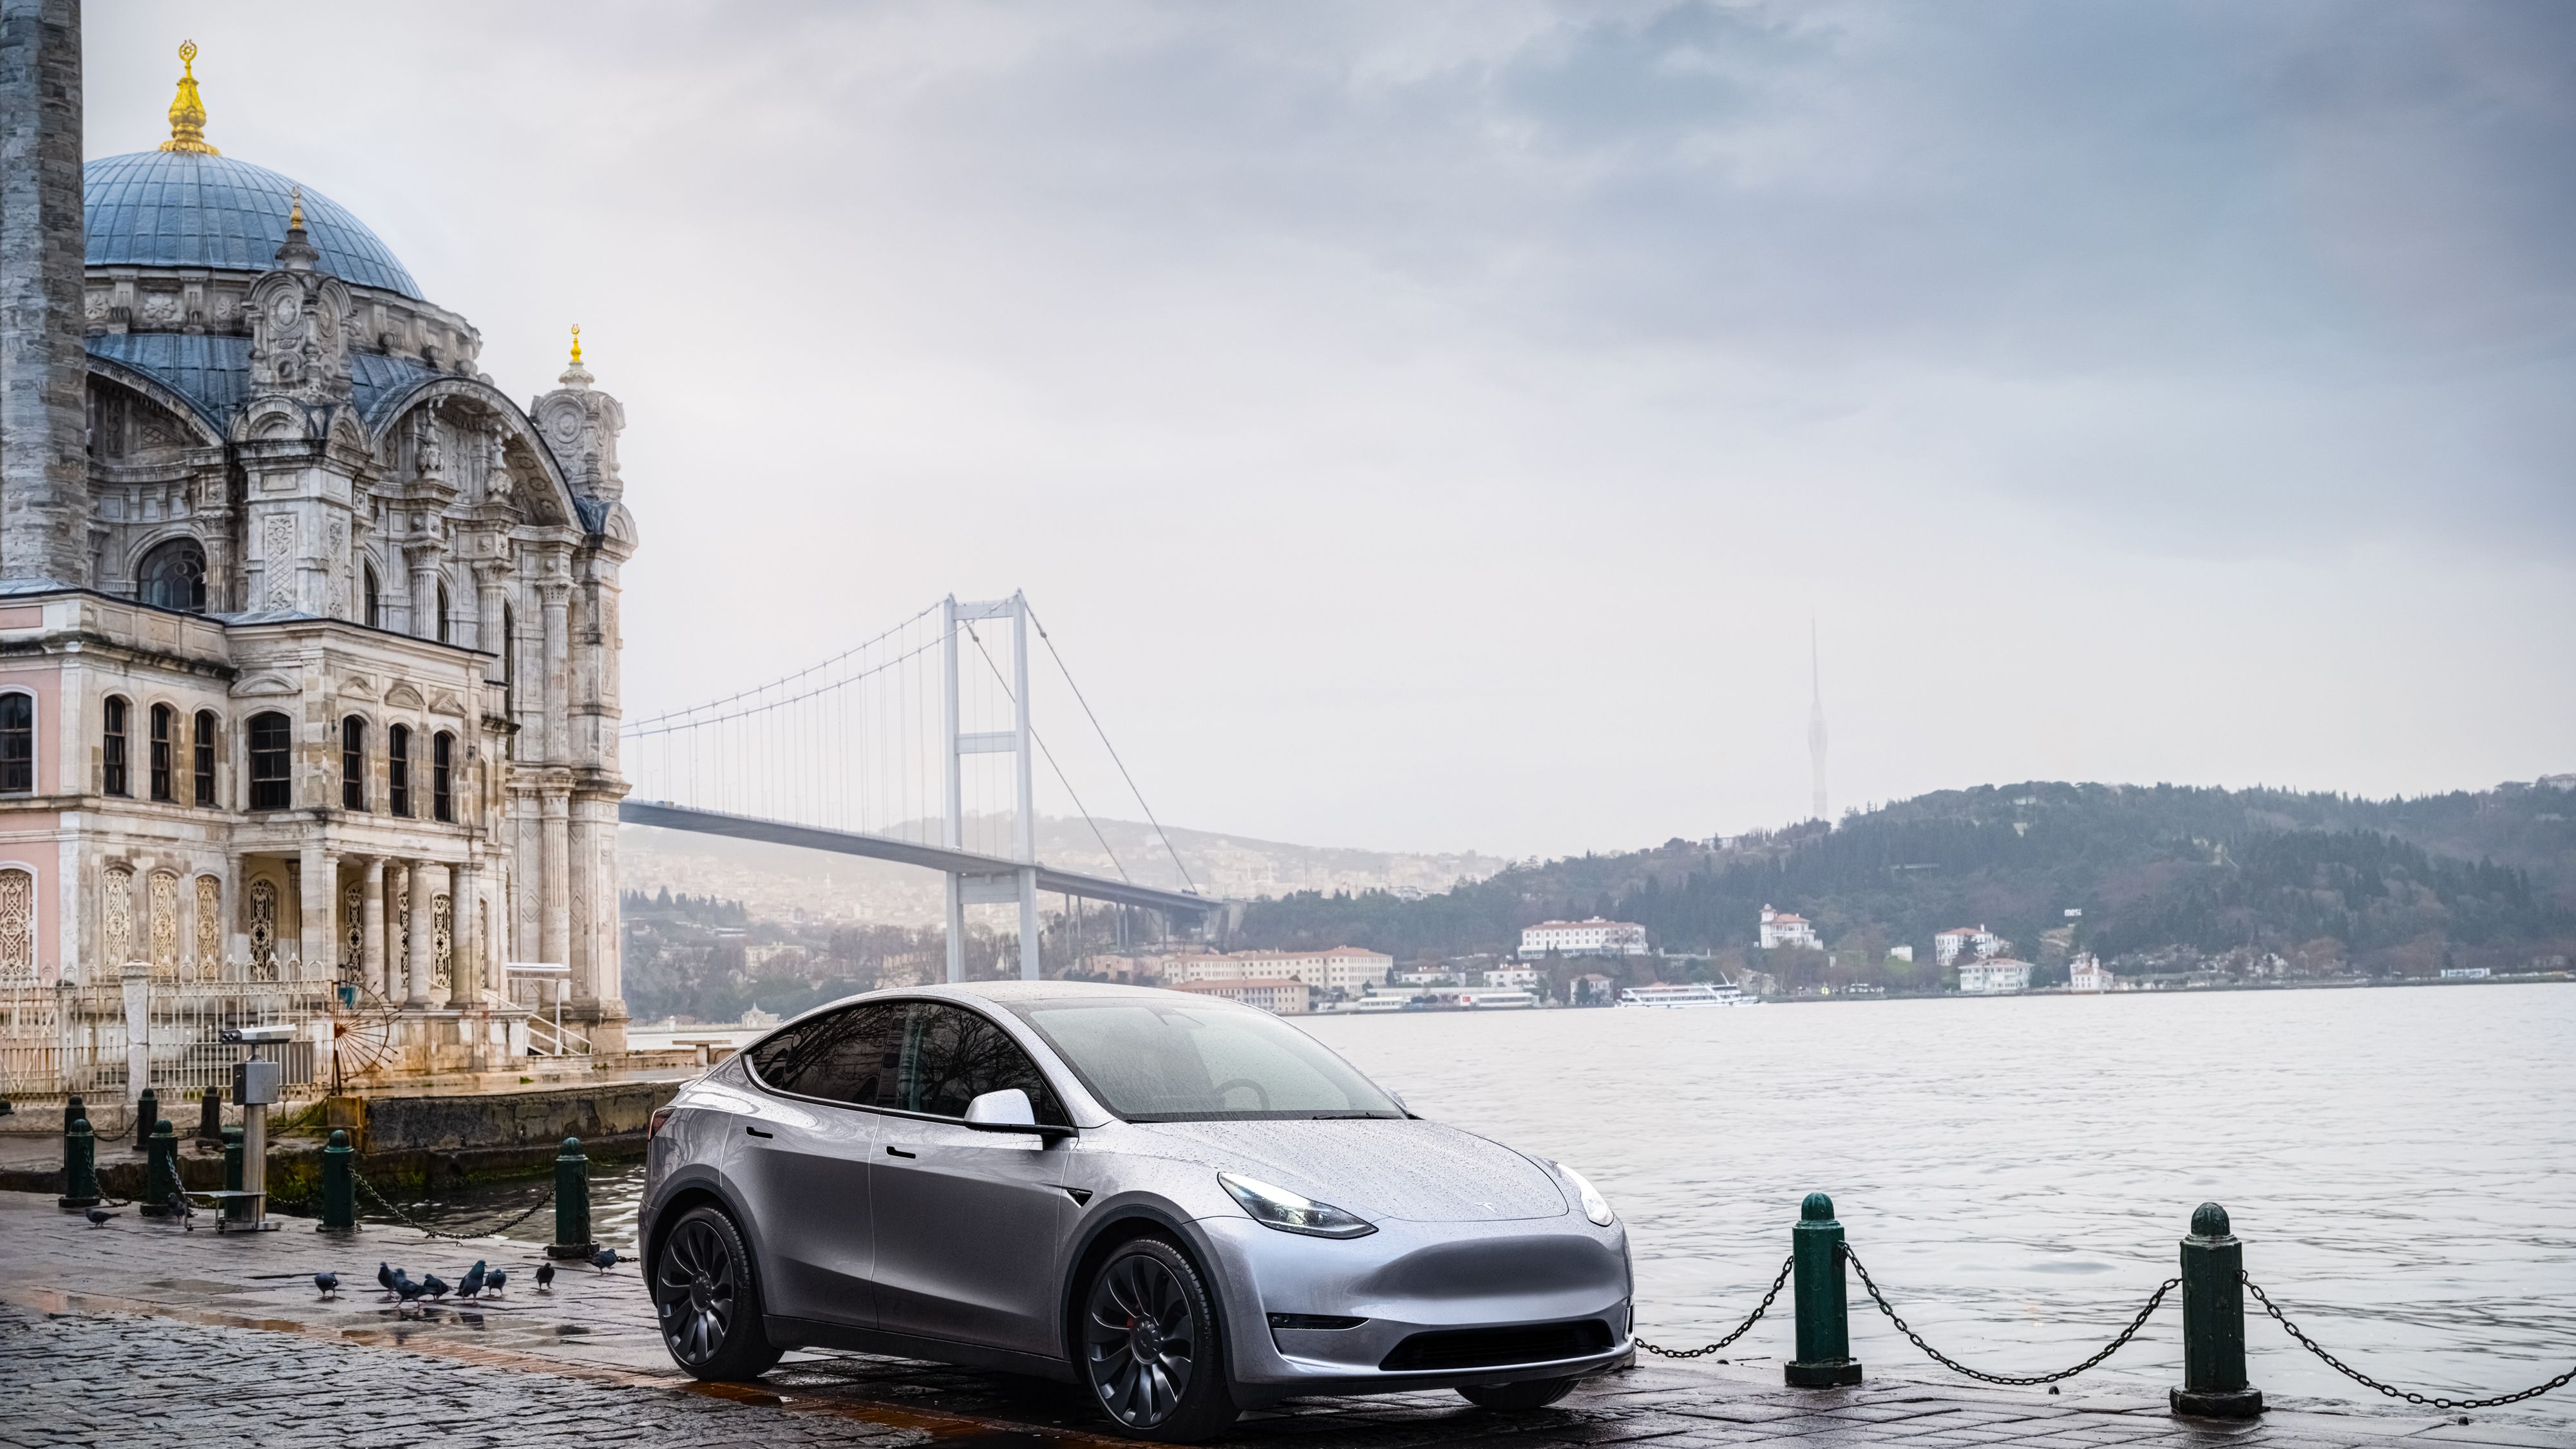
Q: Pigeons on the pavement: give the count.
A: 10